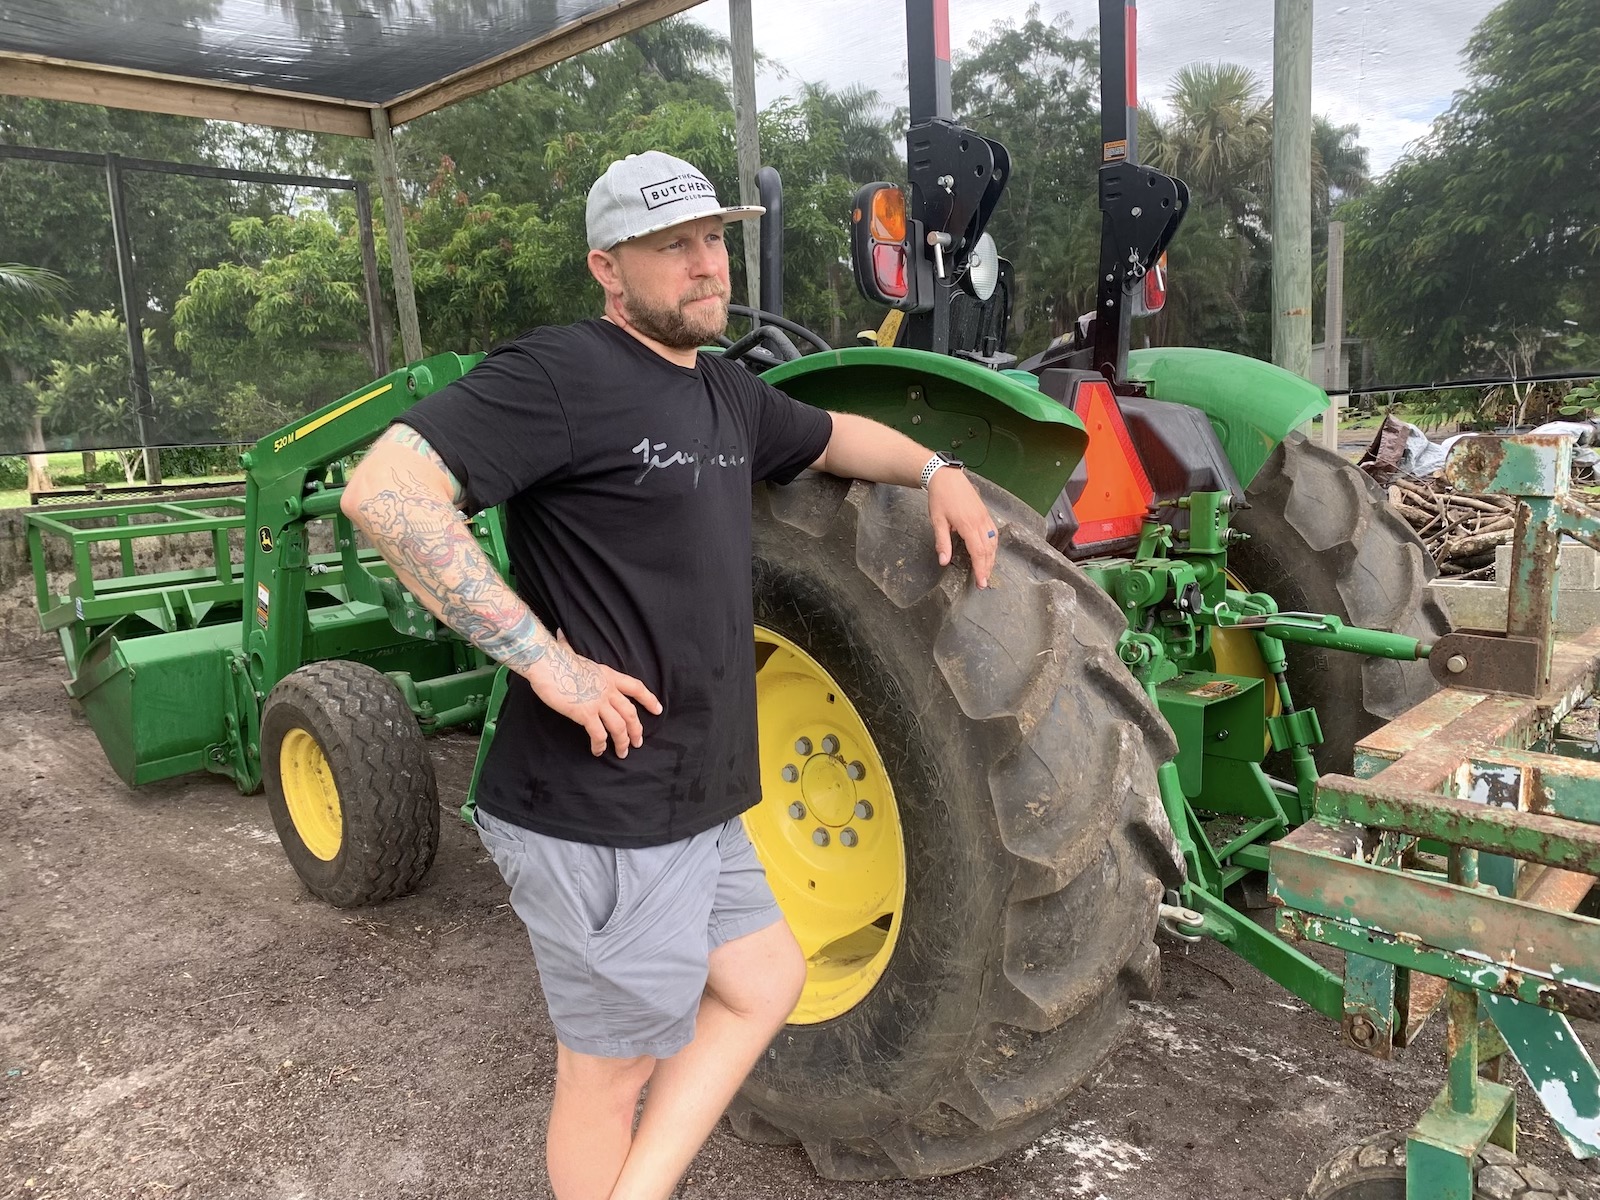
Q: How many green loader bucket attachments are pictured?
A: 1